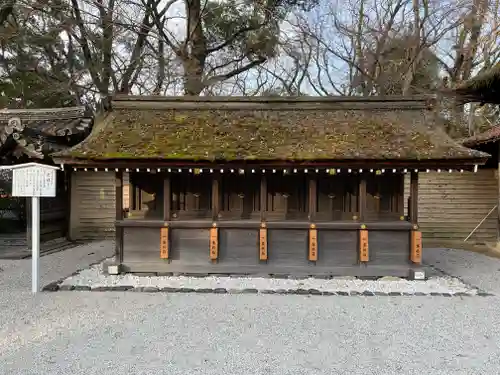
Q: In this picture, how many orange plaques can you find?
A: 6